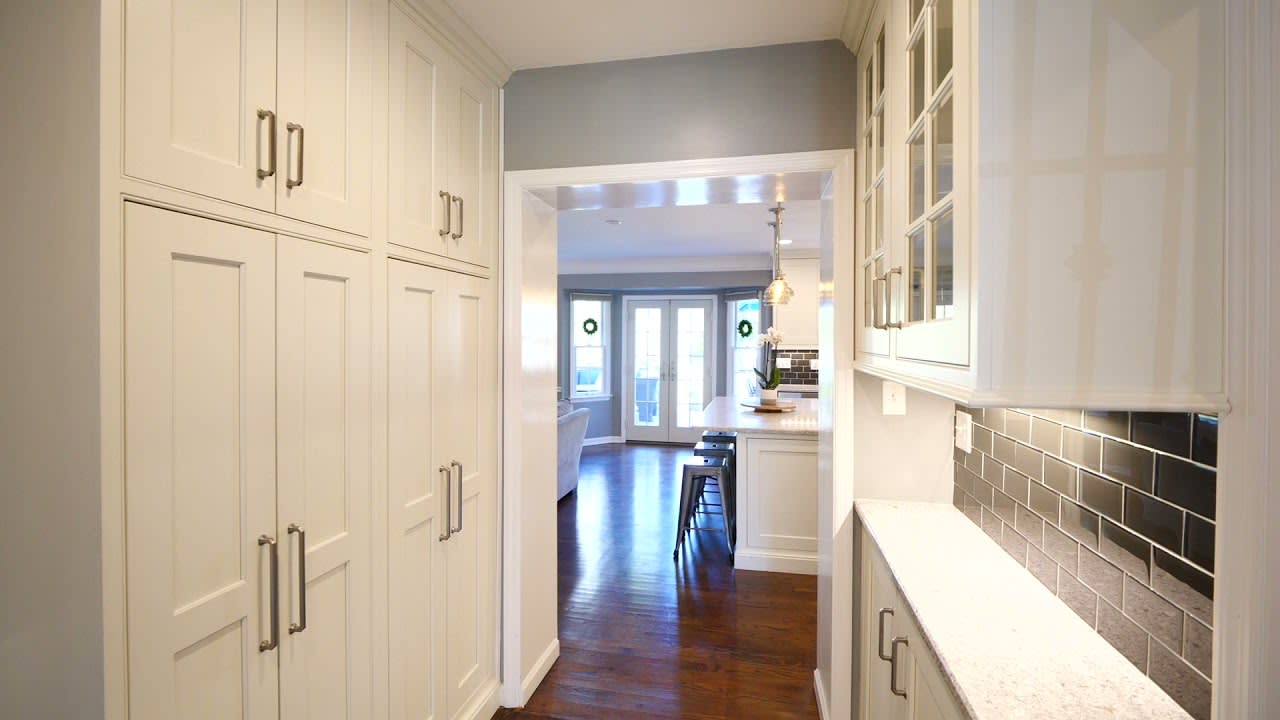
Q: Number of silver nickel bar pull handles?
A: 12